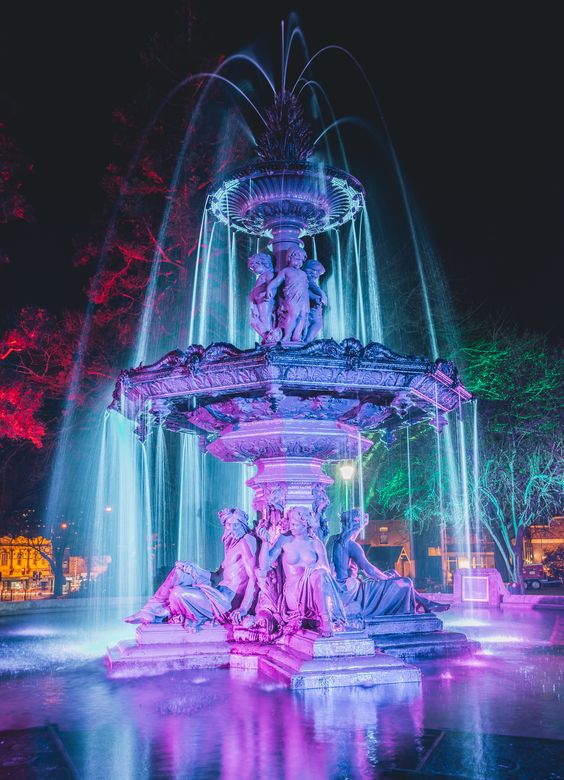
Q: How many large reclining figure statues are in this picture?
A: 3